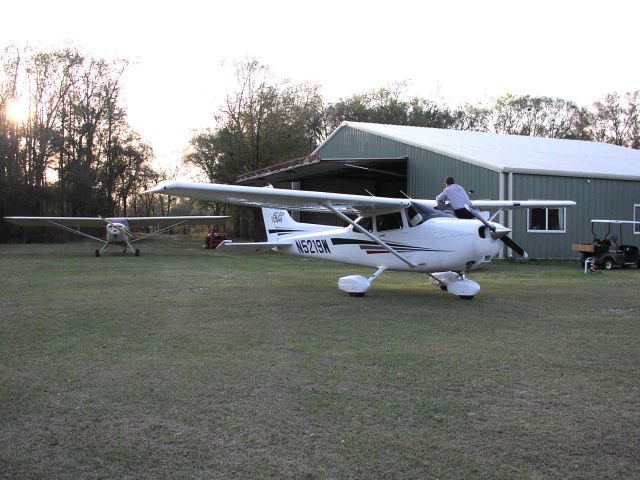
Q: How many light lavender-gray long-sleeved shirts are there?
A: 1